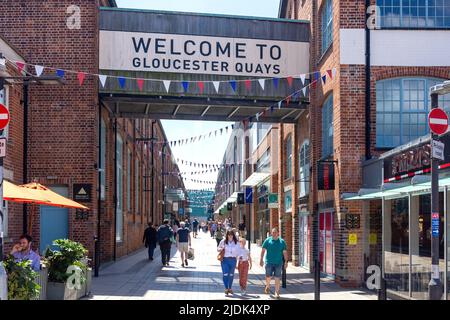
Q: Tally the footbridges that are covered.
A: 1